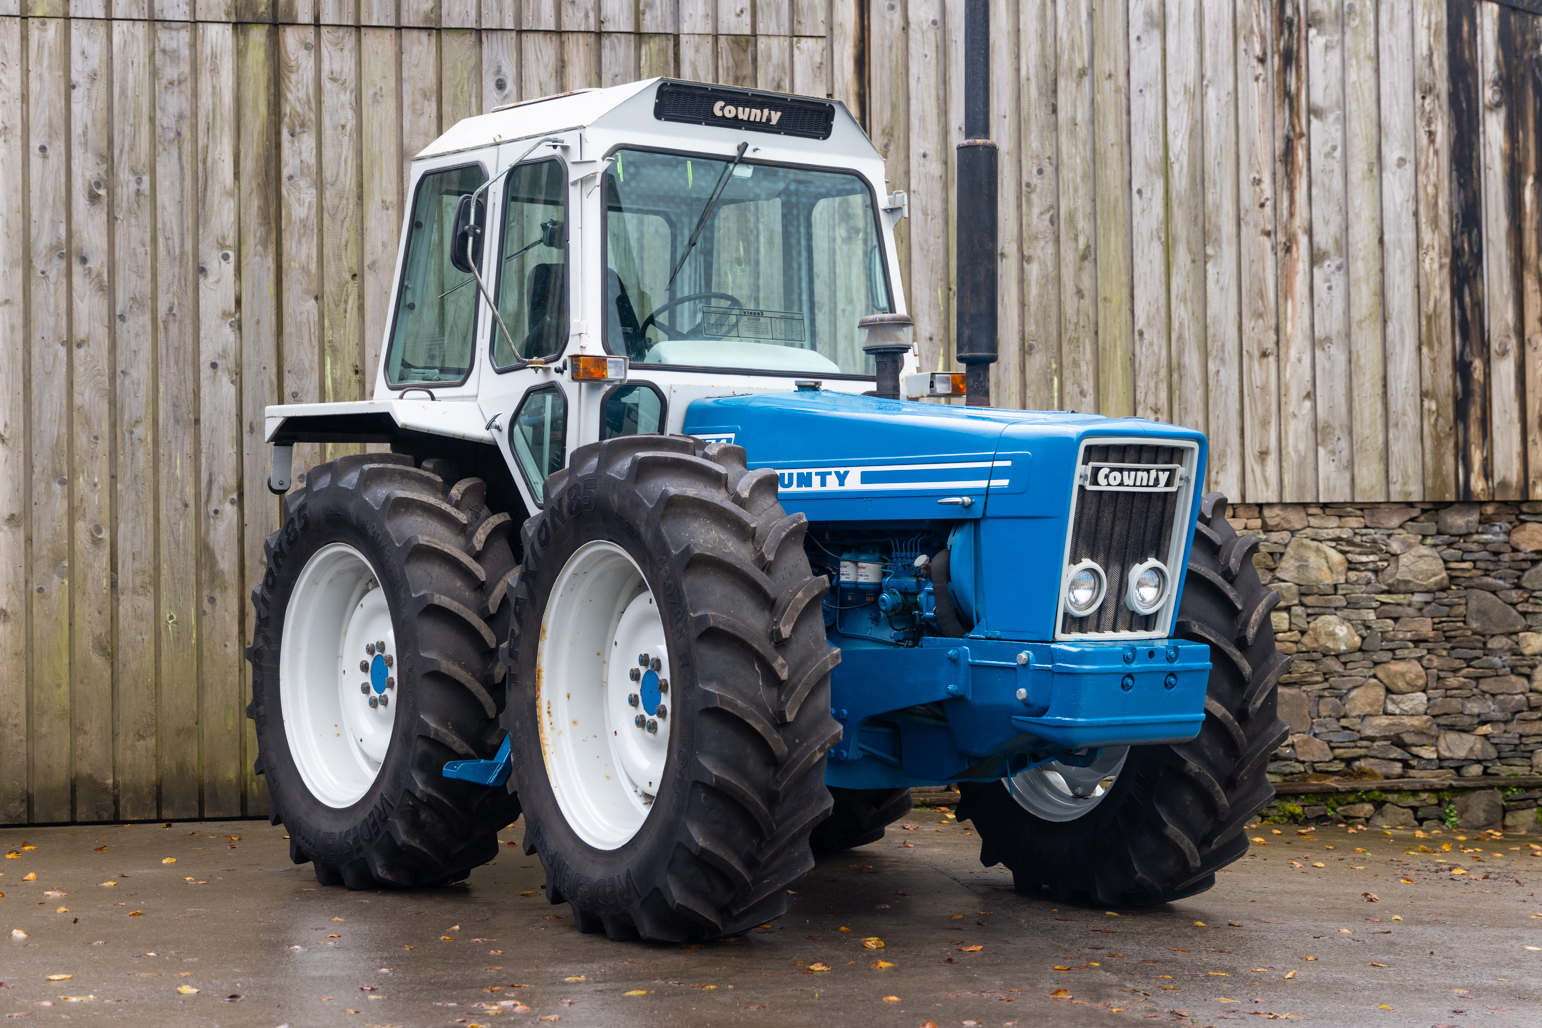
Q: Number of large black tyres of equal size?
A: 4